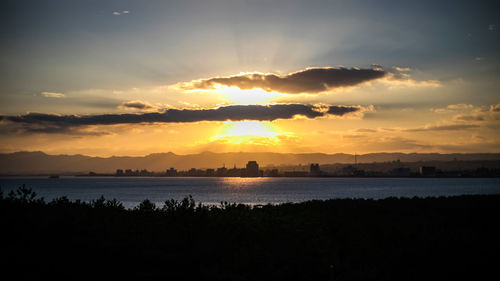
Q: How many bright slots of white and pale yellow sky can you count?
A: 2